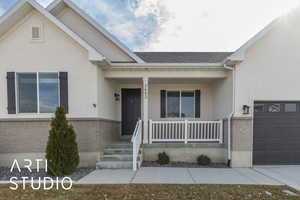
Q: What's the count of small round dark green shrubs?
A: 2